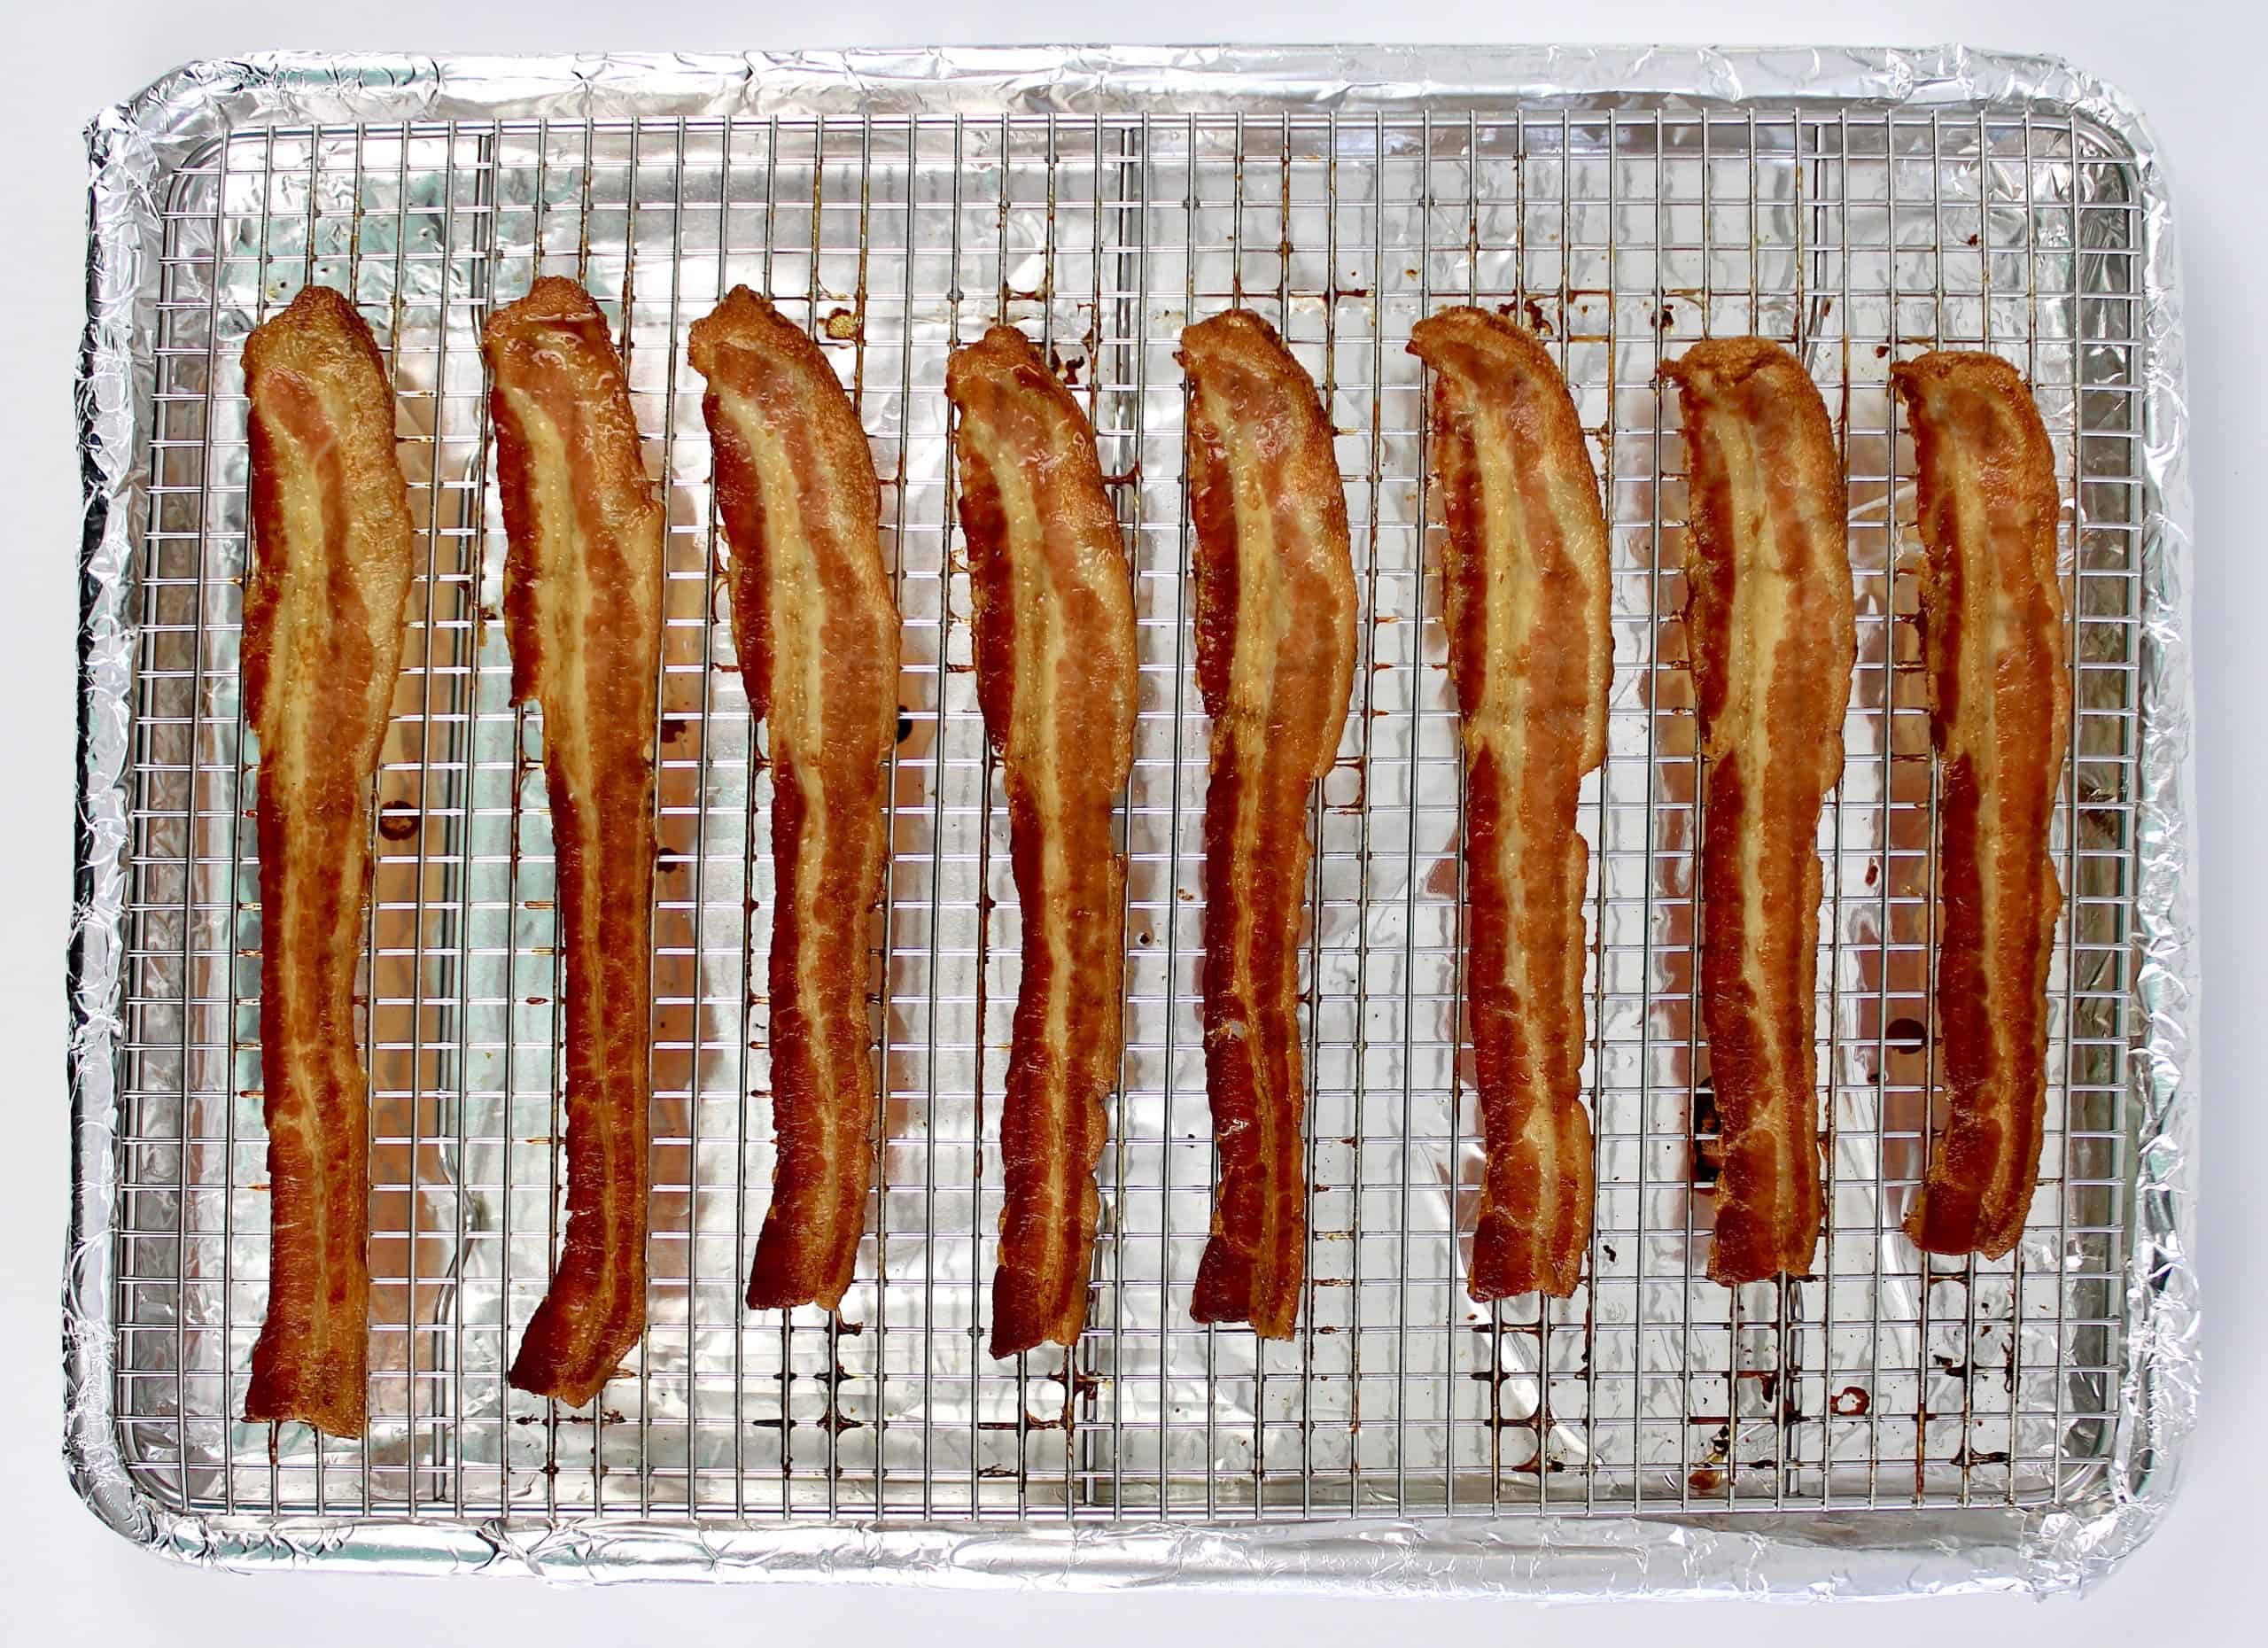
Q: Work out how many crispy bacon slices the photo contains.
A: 8